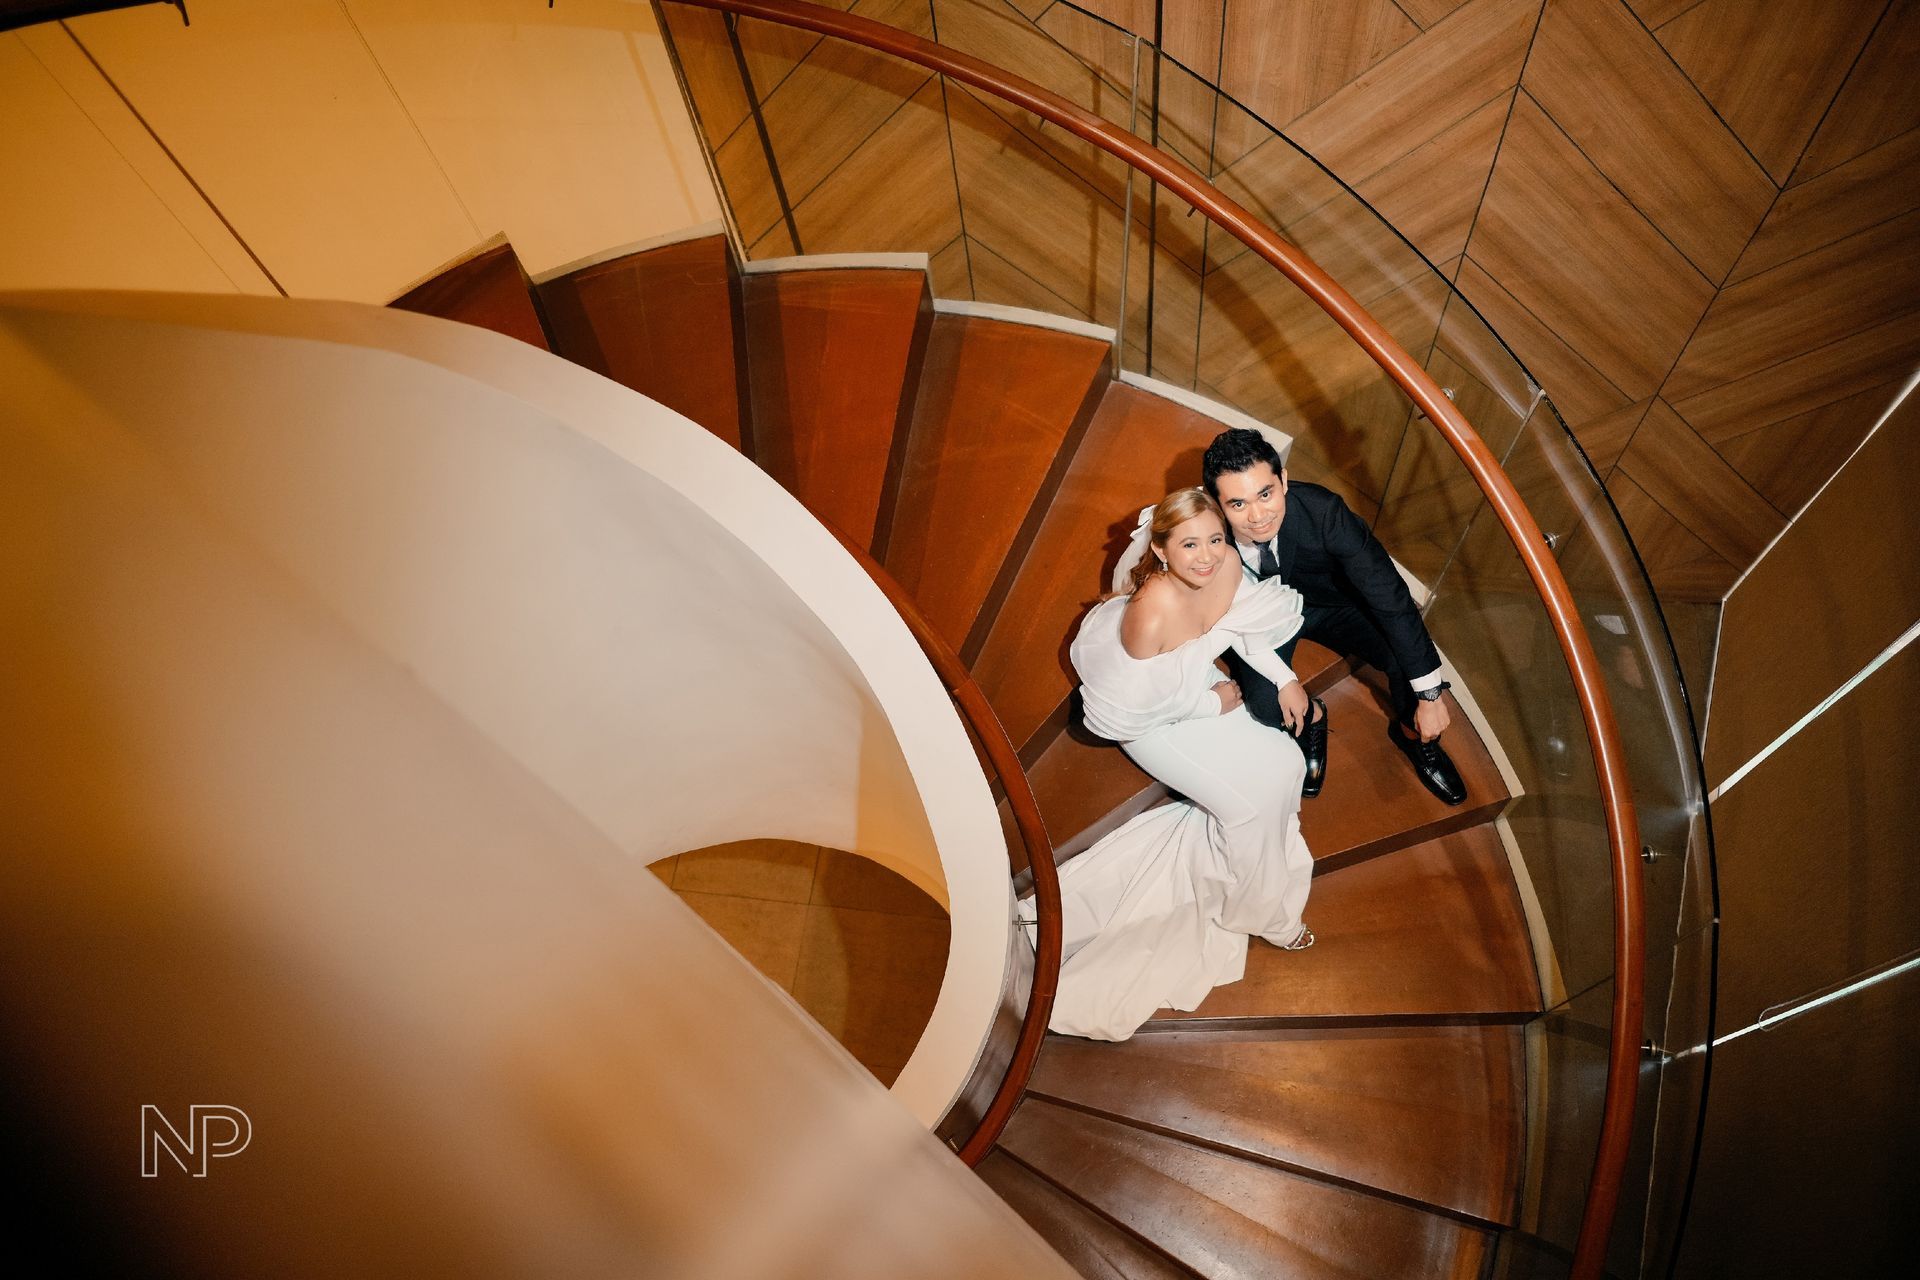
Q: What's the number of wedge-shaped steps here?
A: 11